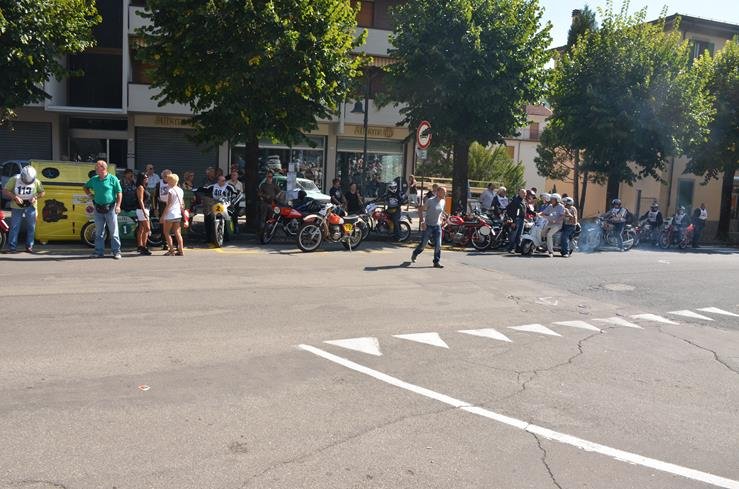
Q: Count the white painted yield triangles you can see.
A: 9